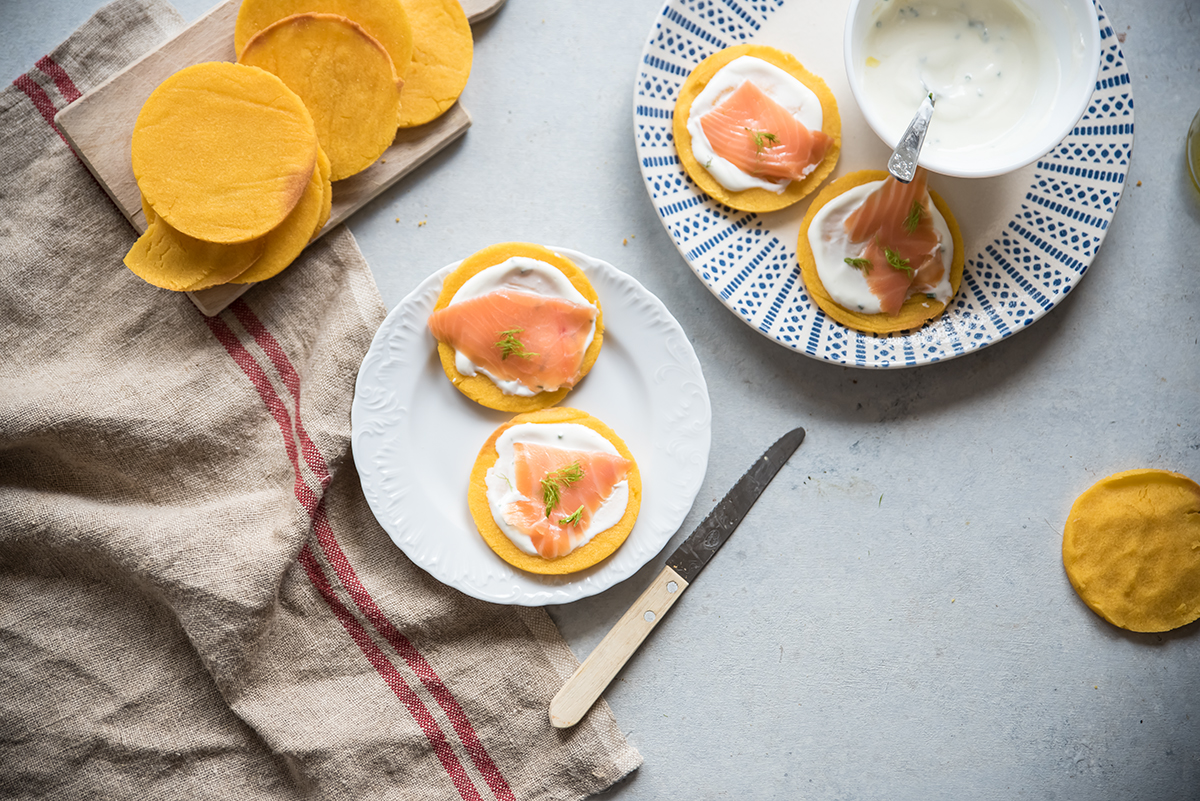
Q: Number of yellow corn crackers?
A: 12